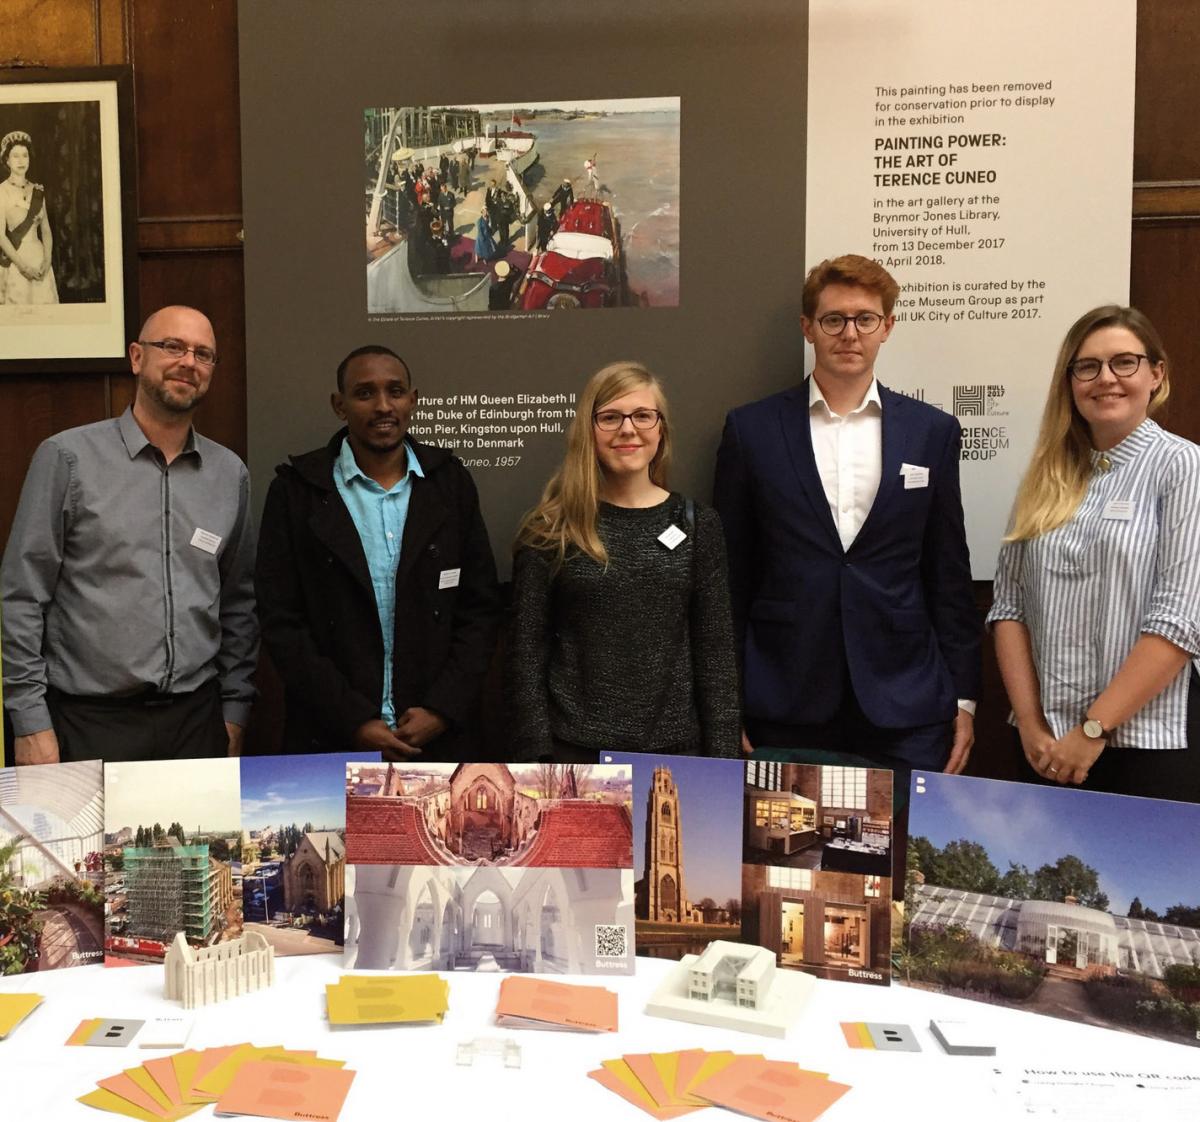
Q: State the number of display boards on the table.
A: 5